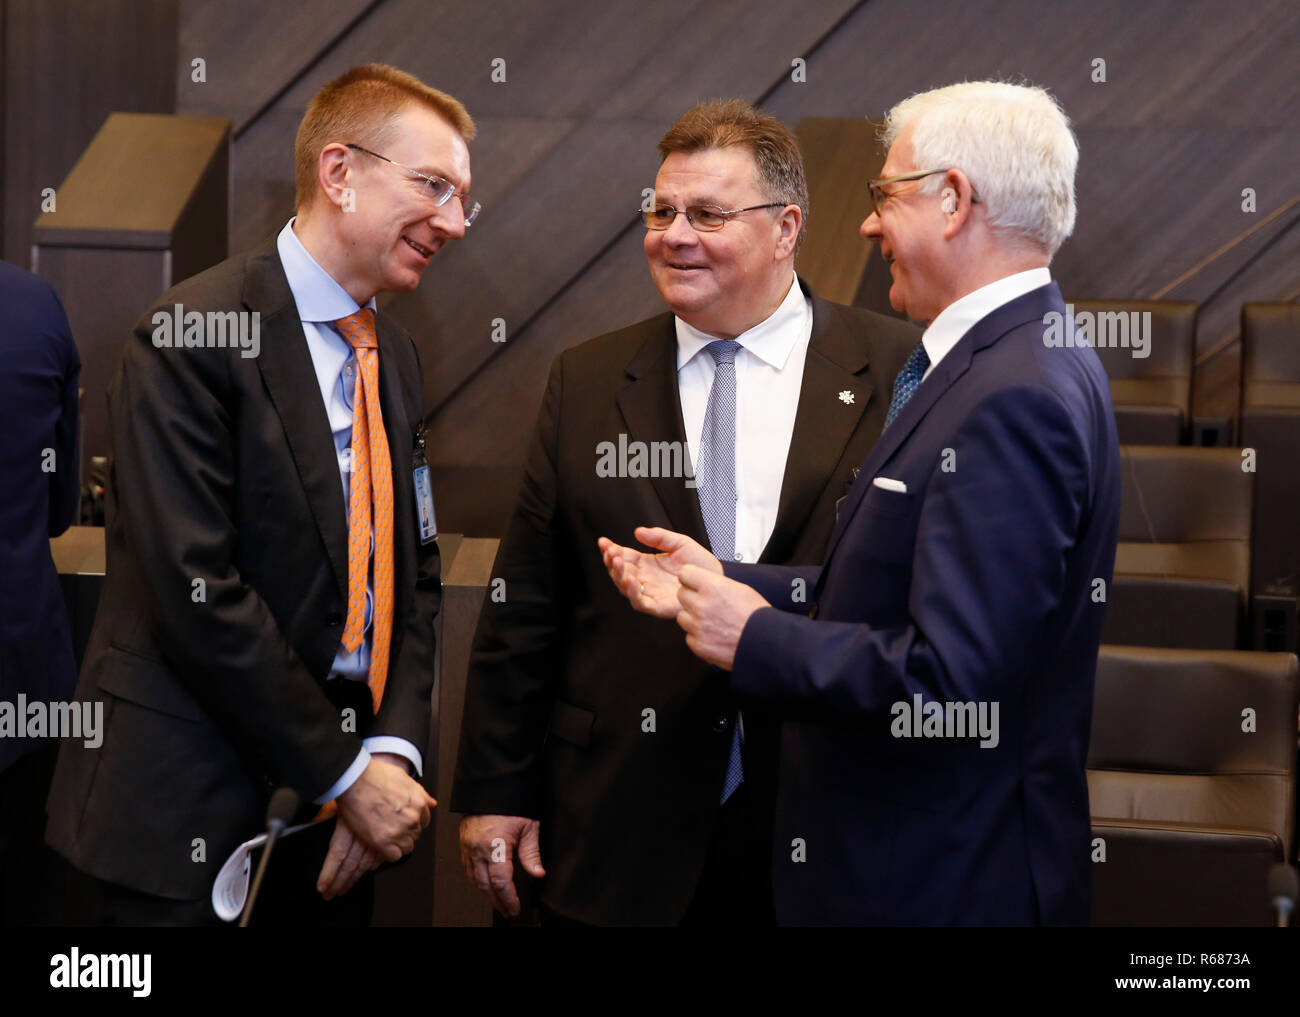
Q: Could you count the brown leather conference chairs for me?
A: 4